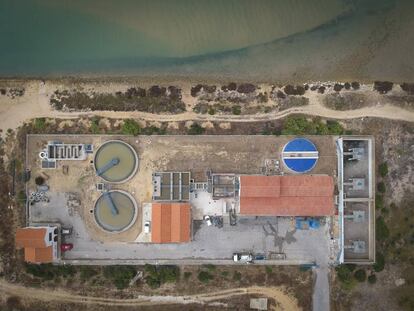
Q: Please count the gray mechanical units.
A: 4